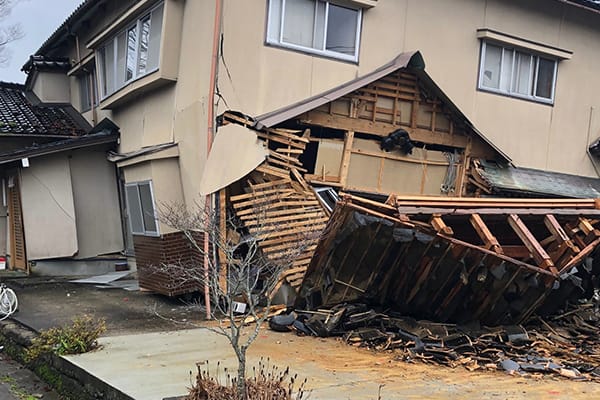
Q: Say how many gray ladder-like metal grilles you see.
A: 0